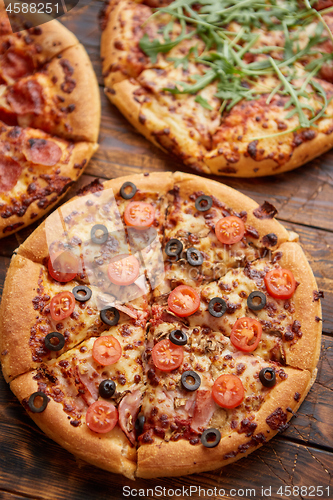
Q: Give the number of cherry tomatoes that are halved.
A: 12